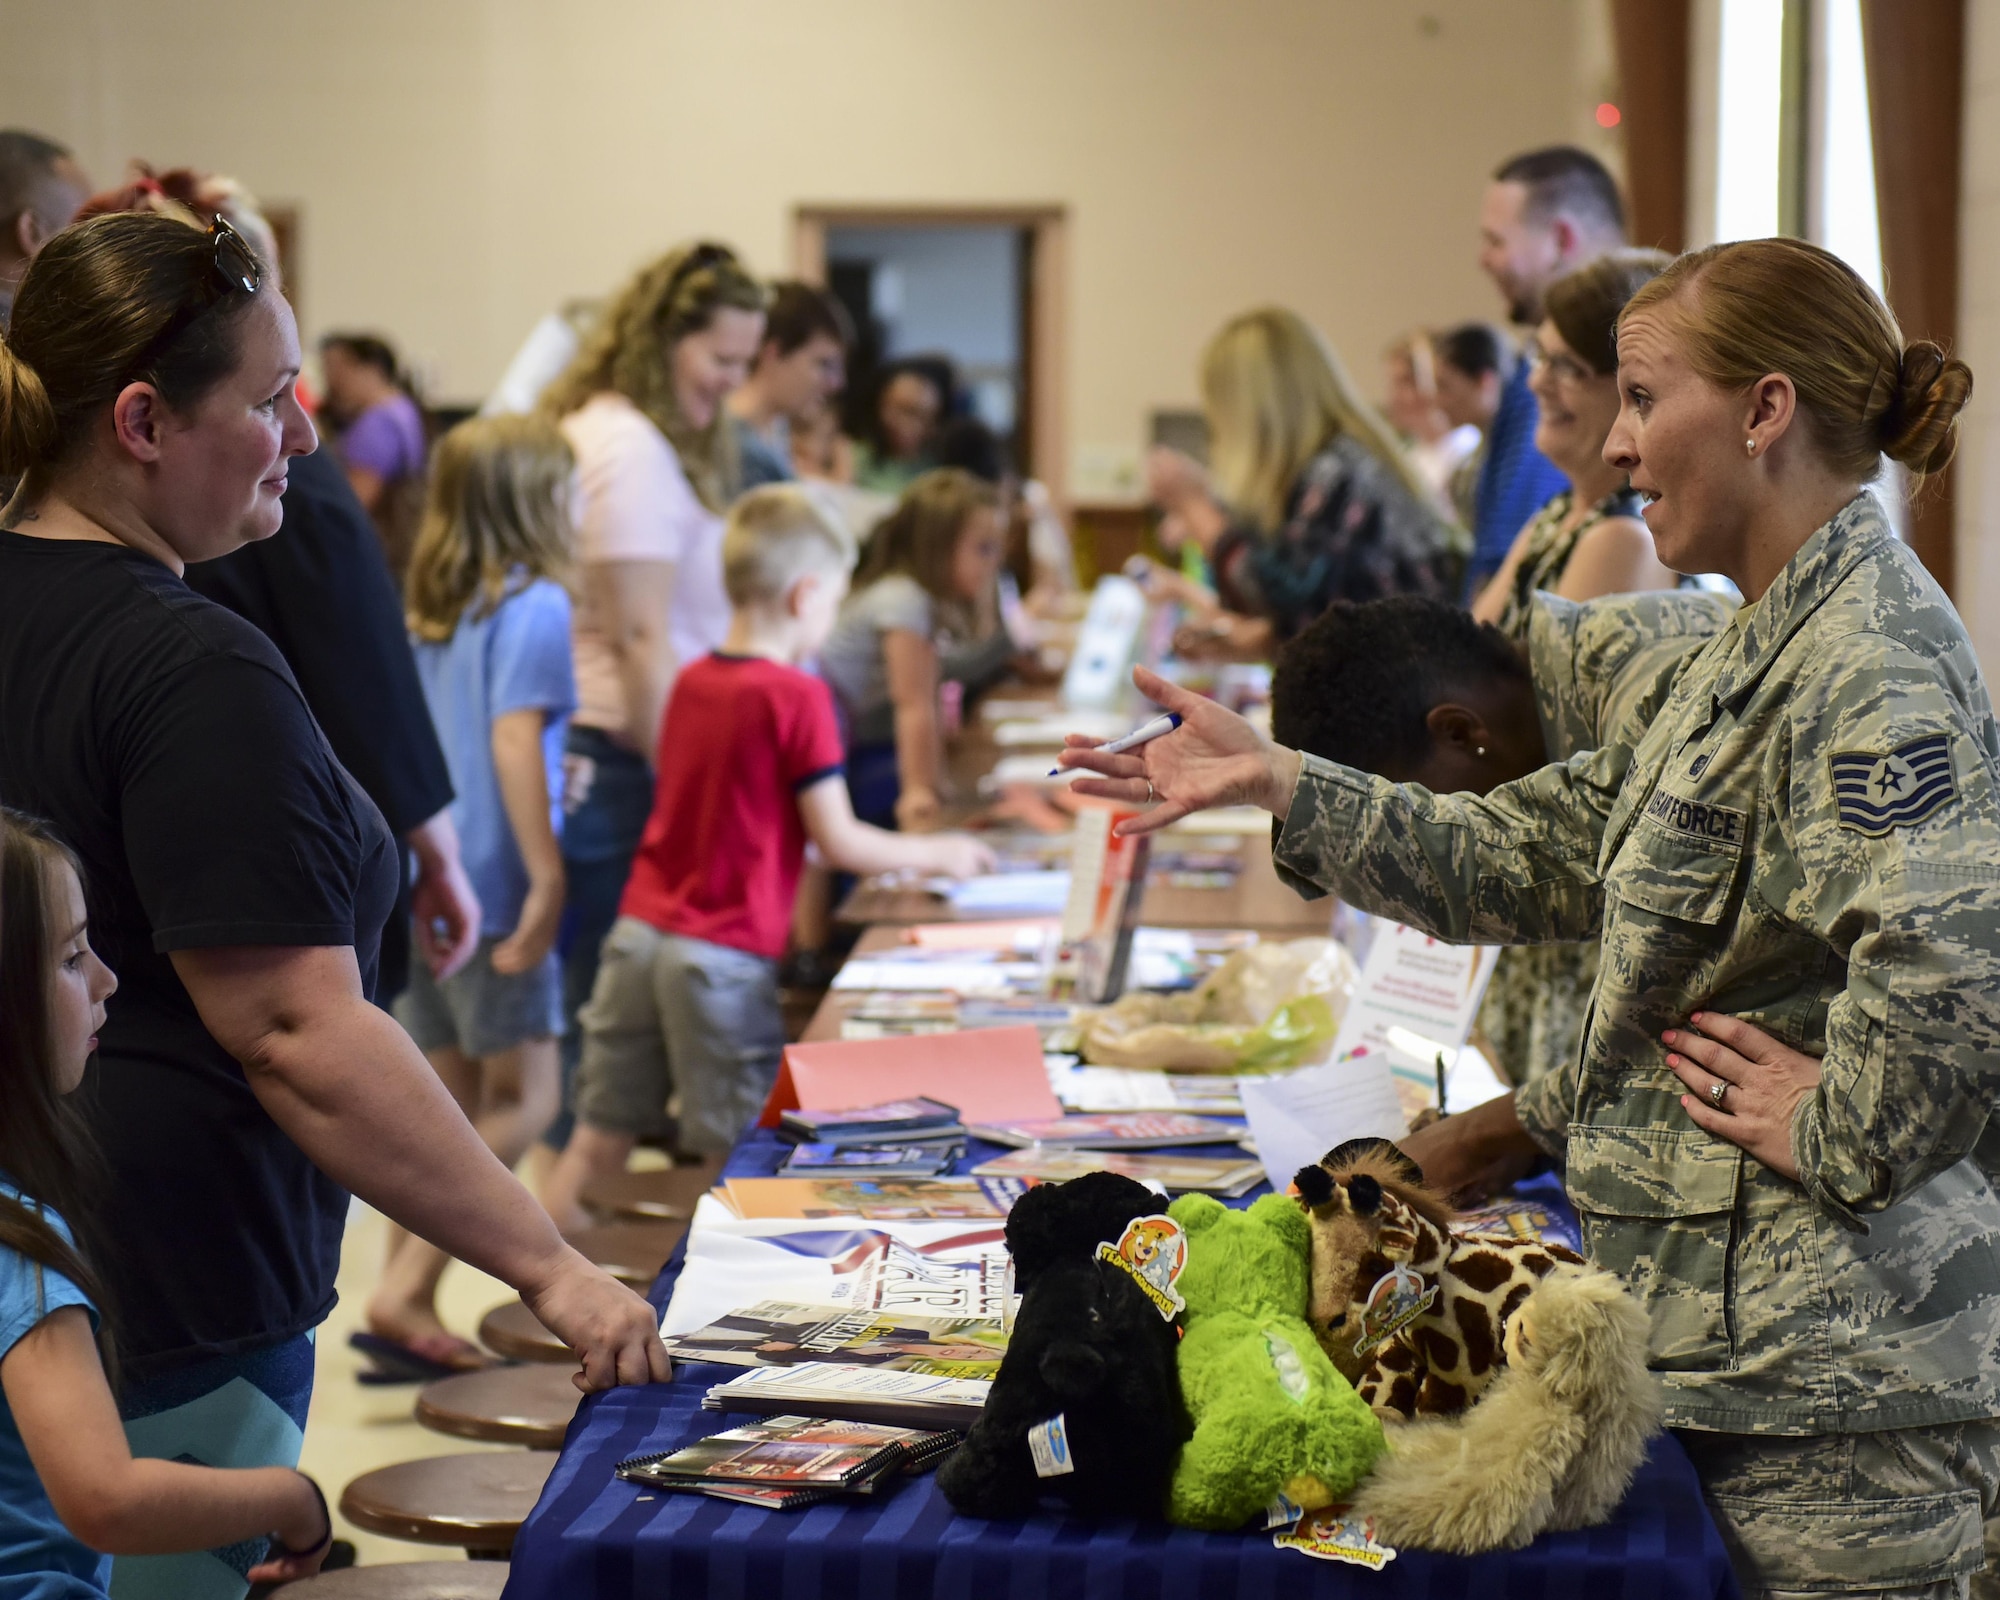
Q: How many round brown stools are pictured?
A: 6